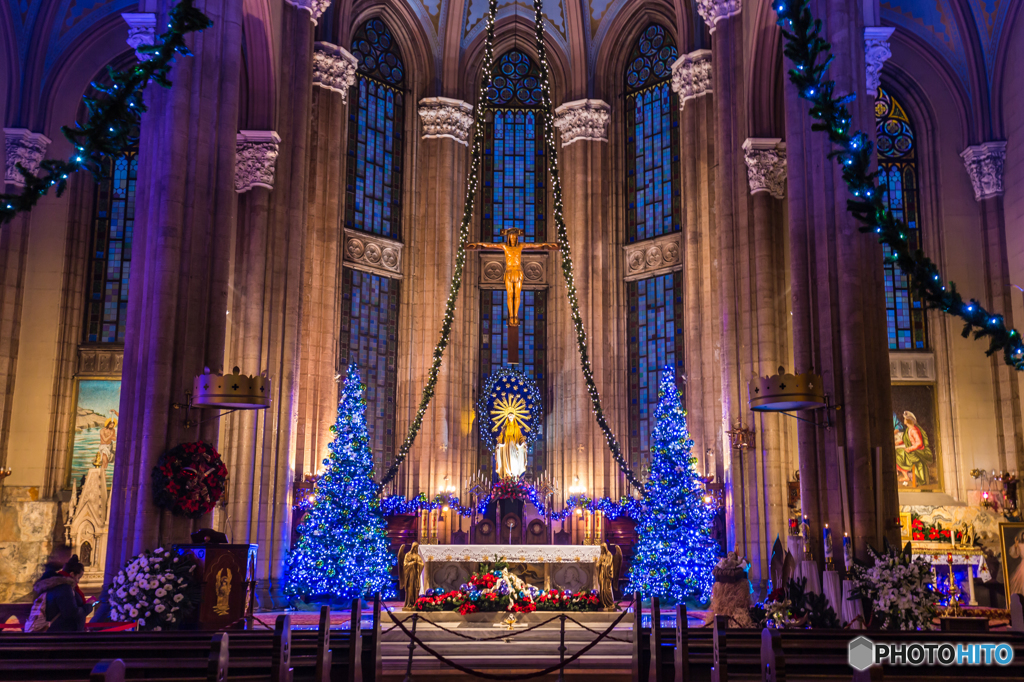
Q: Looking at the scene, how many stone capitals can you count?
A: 12